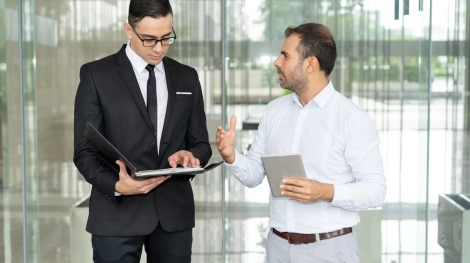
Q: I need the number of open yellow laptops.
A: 0